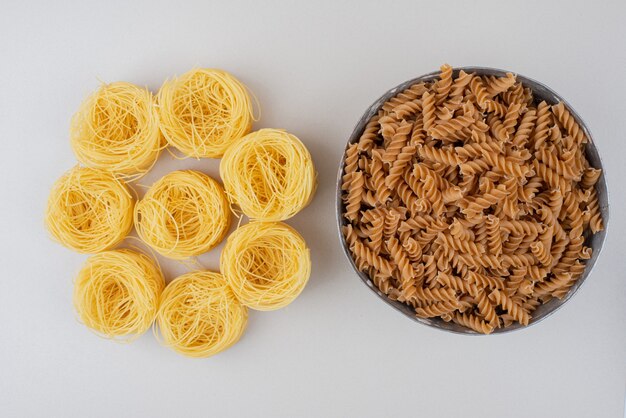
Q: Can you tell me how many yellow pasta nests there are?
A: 8